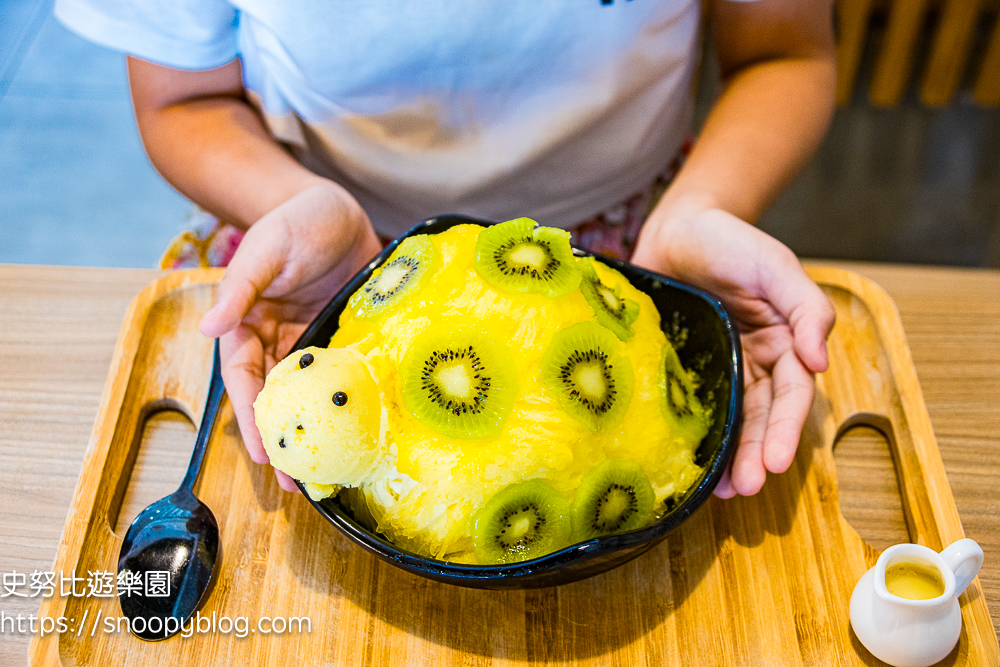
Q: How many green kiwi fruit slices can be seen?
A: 8